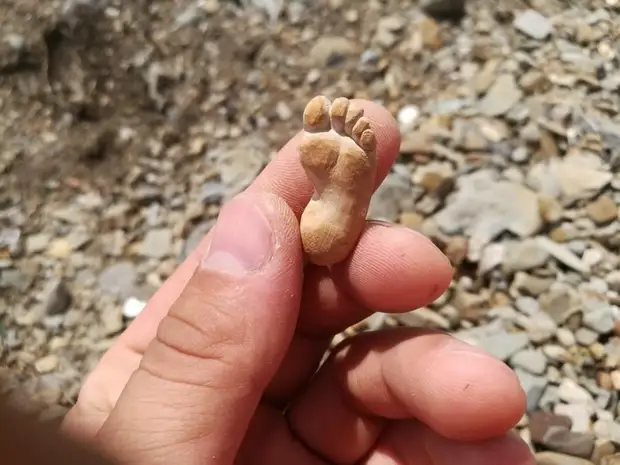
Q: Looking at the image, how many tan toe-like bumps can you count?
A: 5